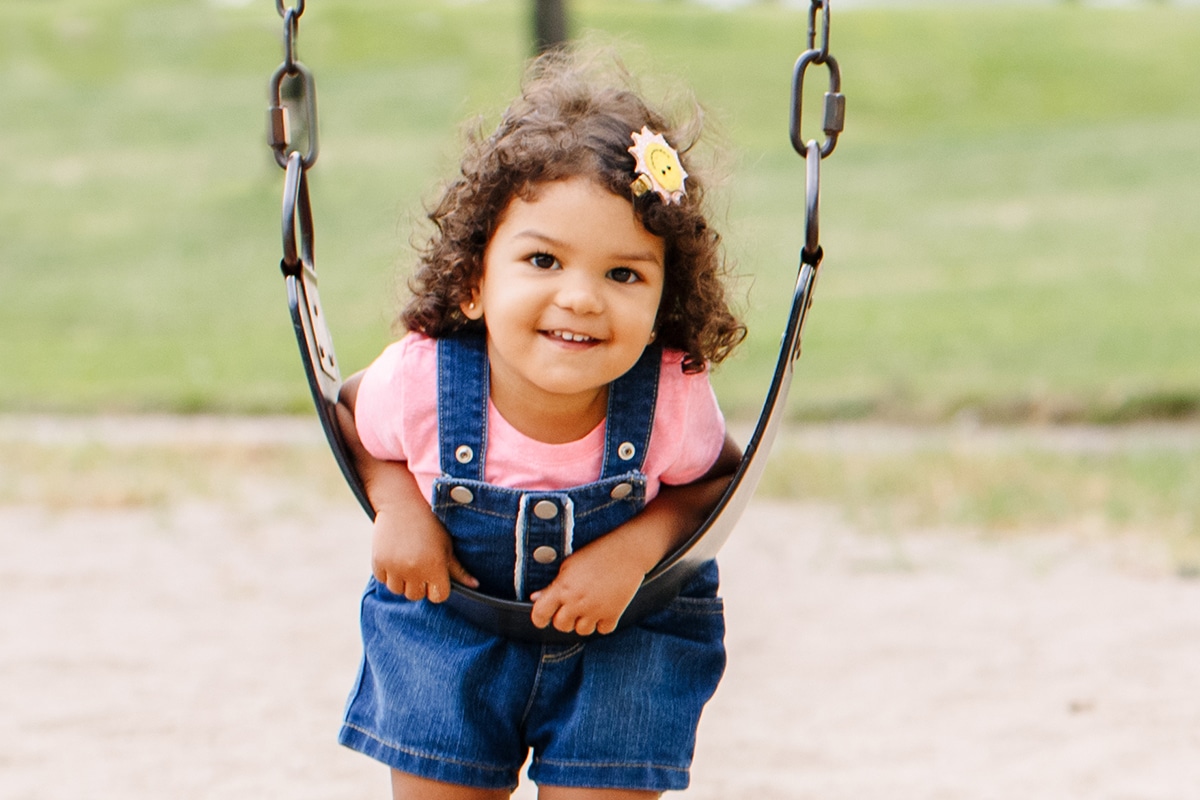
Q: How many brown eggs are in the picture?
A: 0